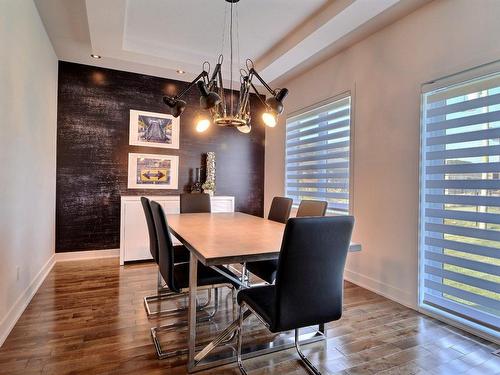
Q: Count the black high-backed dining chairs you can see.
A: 6